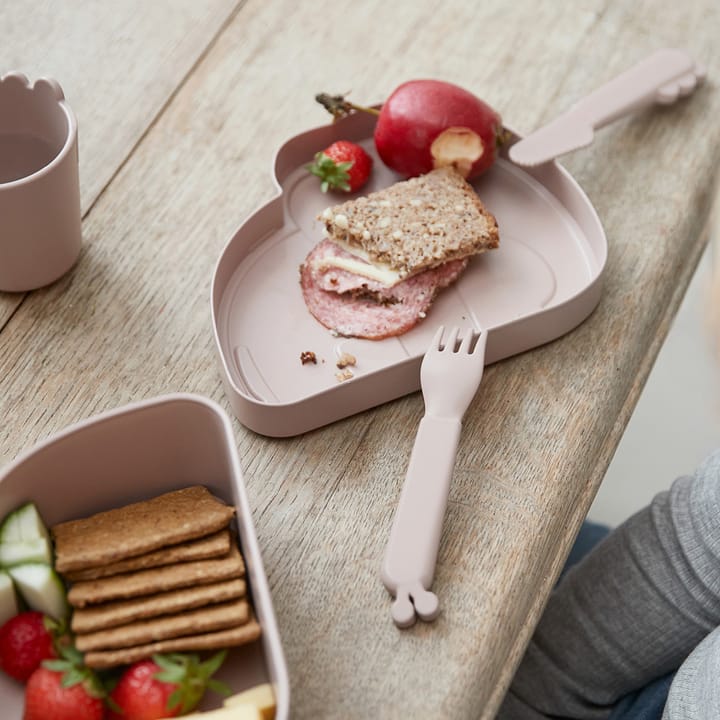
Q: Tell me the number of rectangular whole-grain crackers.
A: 6